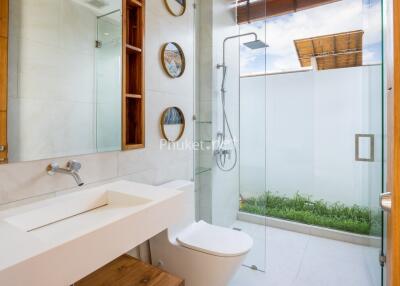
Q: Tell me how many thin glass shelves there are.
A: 3